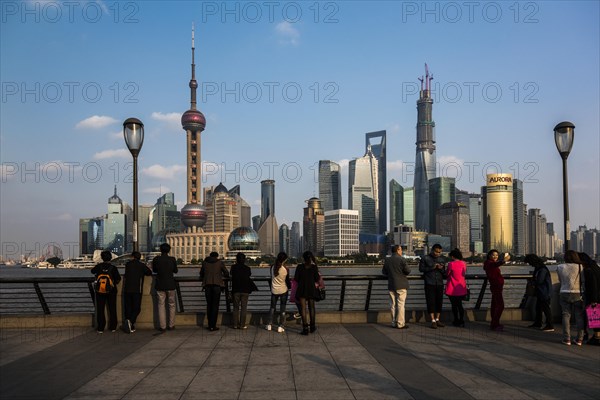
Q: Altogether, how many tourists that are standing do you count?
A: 14